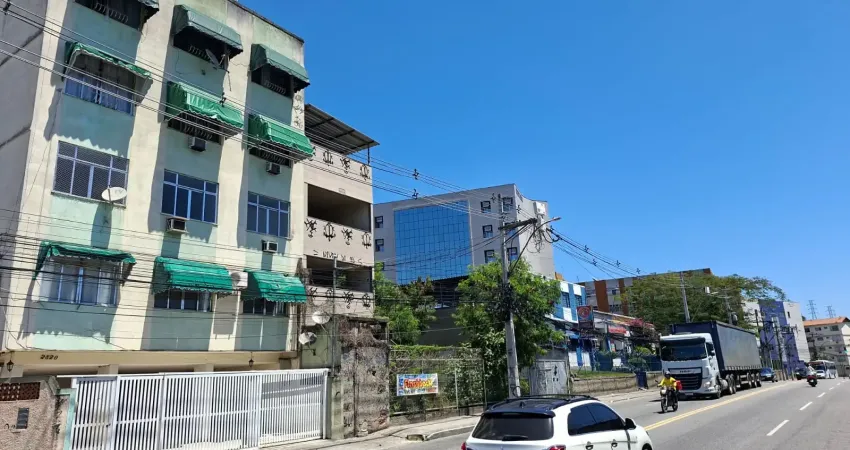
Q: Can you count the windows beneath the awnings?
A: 9